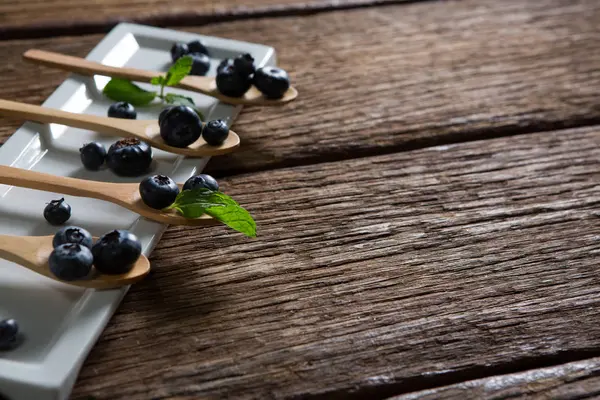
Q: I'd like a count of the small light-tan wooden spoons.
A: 4